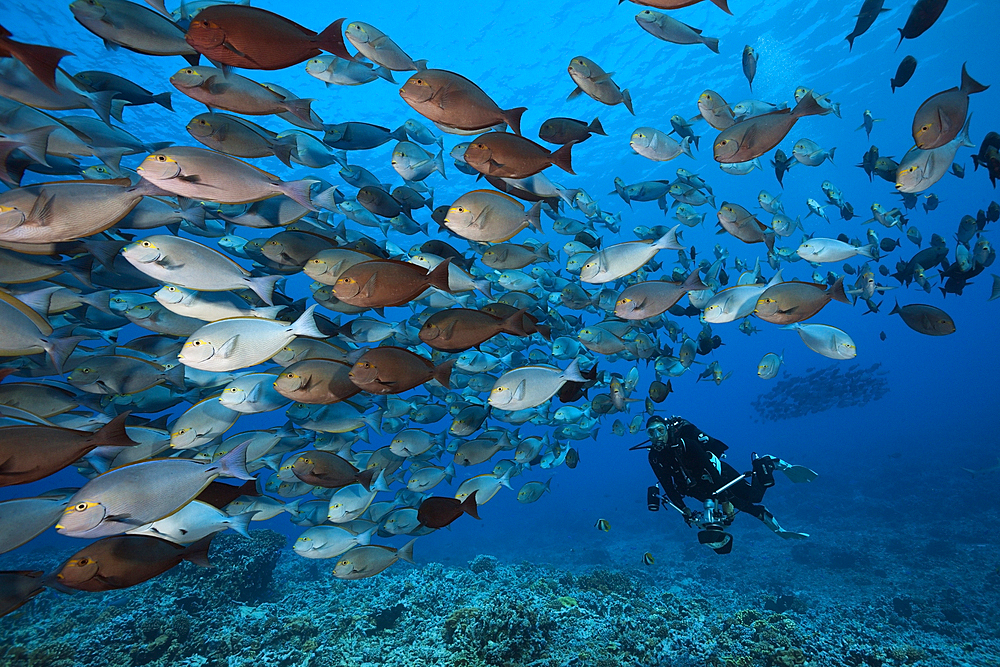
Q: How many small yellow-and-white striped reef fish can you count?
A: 2